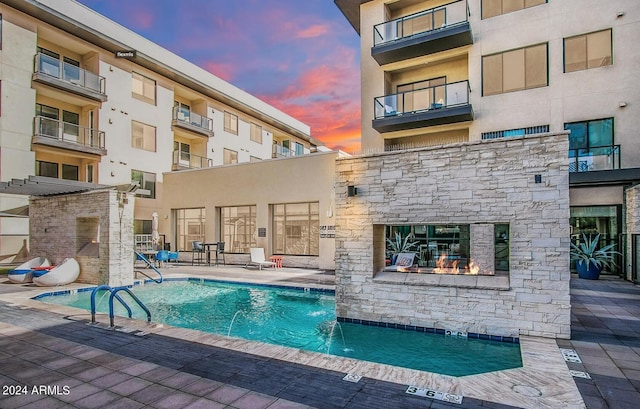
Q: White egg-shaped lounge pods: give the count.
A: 2